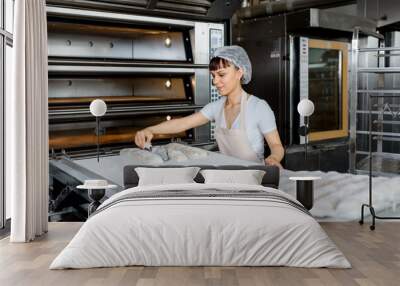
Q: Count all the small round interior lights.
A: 3